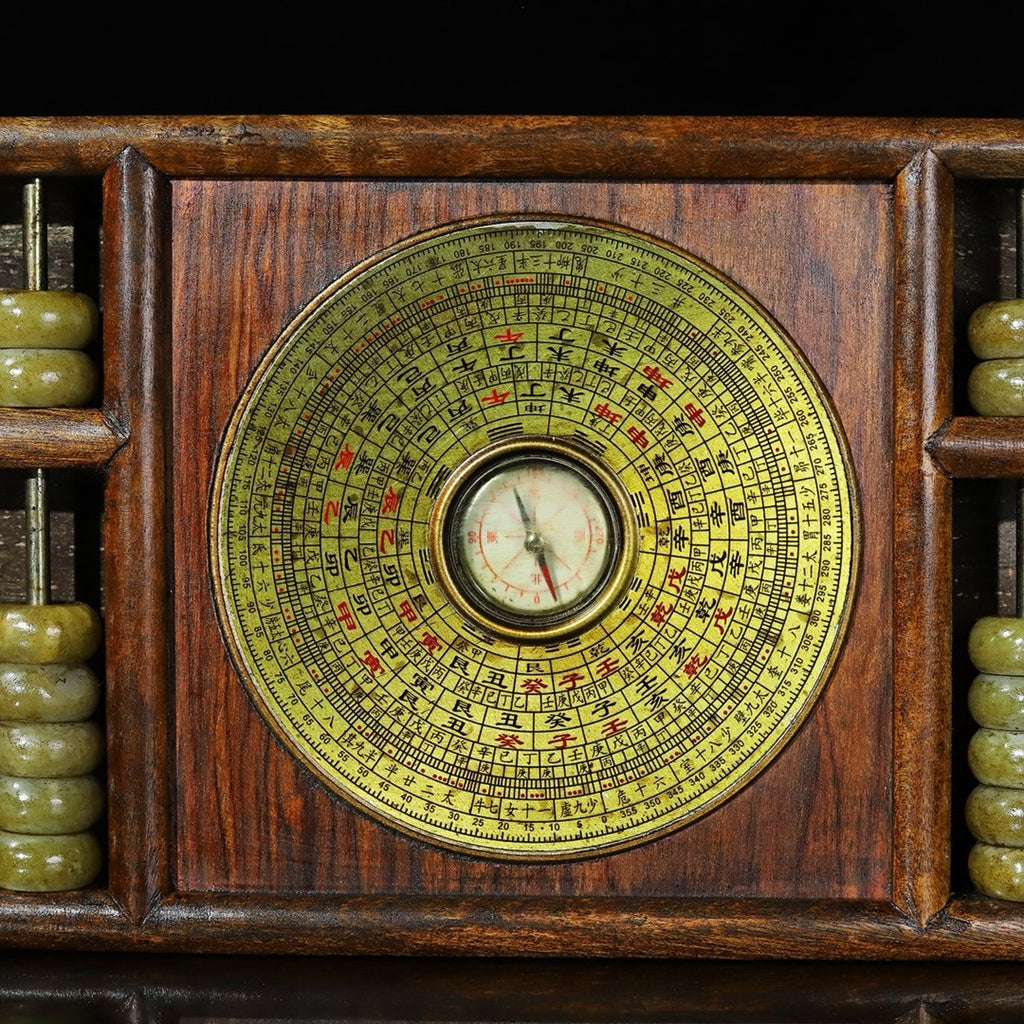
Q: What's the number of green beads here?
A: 14